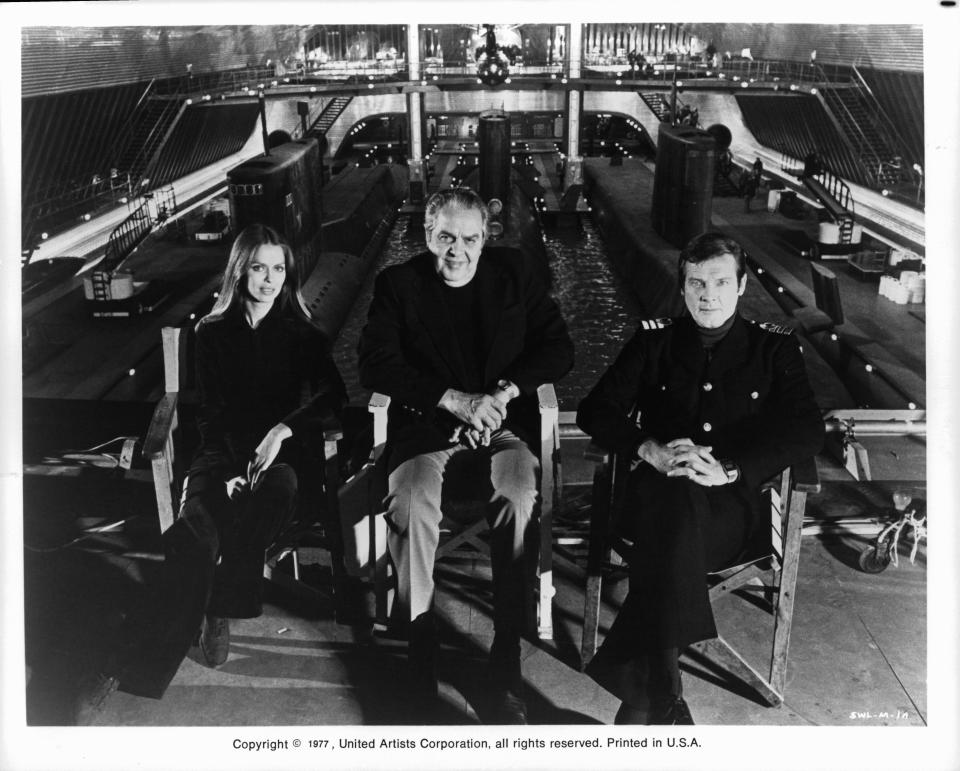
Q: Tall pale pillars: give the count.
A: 2